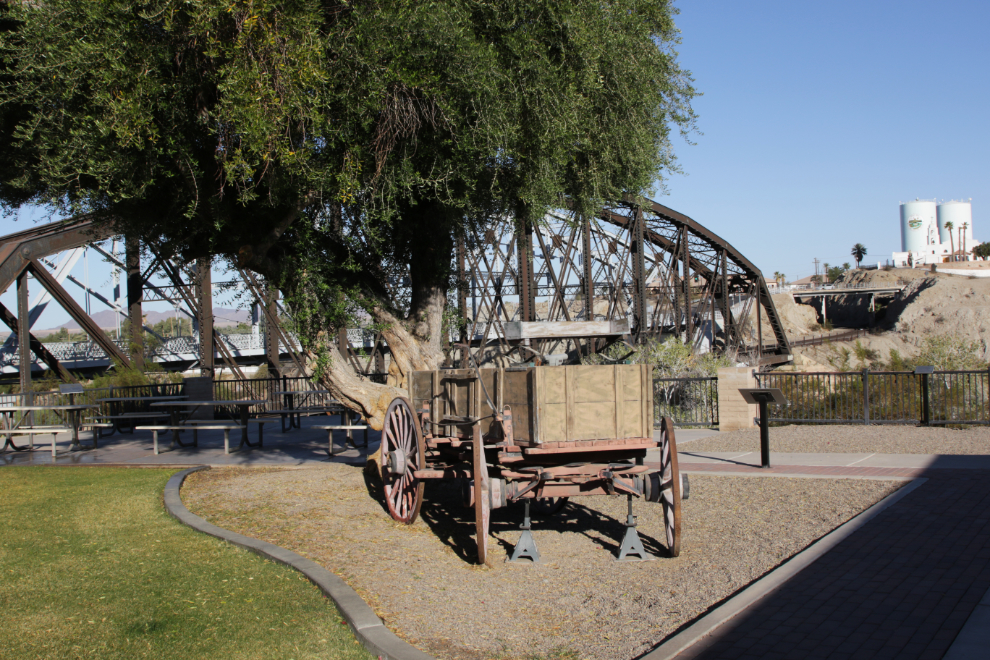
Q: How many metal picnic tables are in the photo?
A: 5